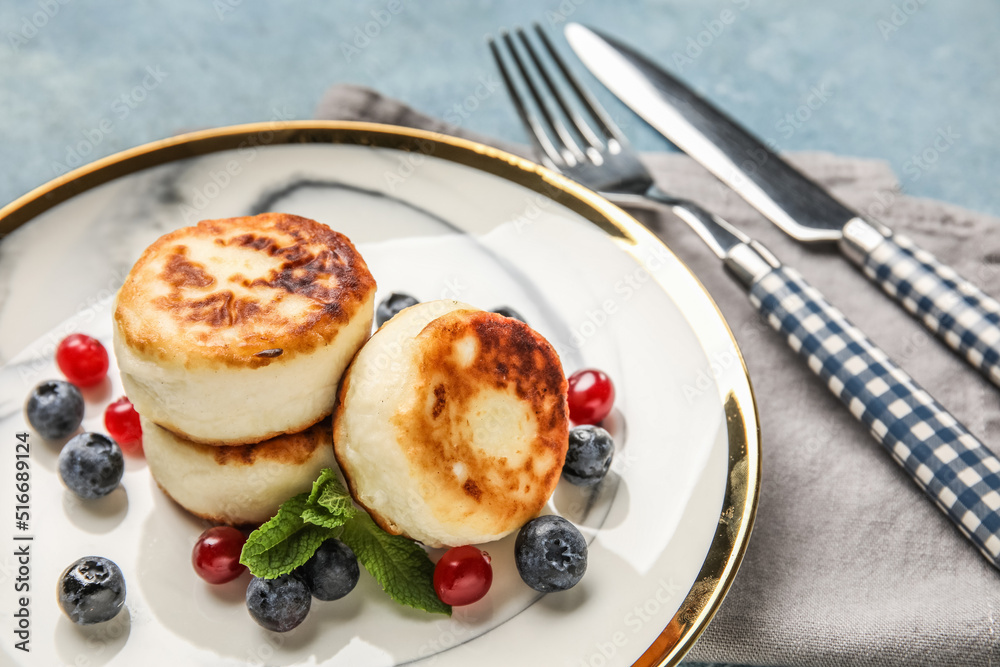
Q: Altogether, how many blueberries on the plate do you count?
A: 9